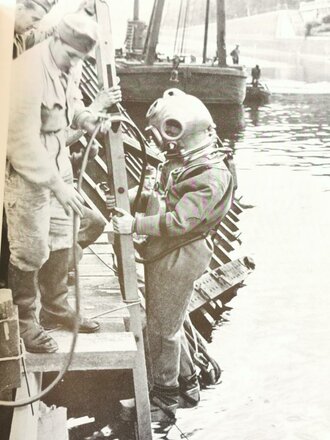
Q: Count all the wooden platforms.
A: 1